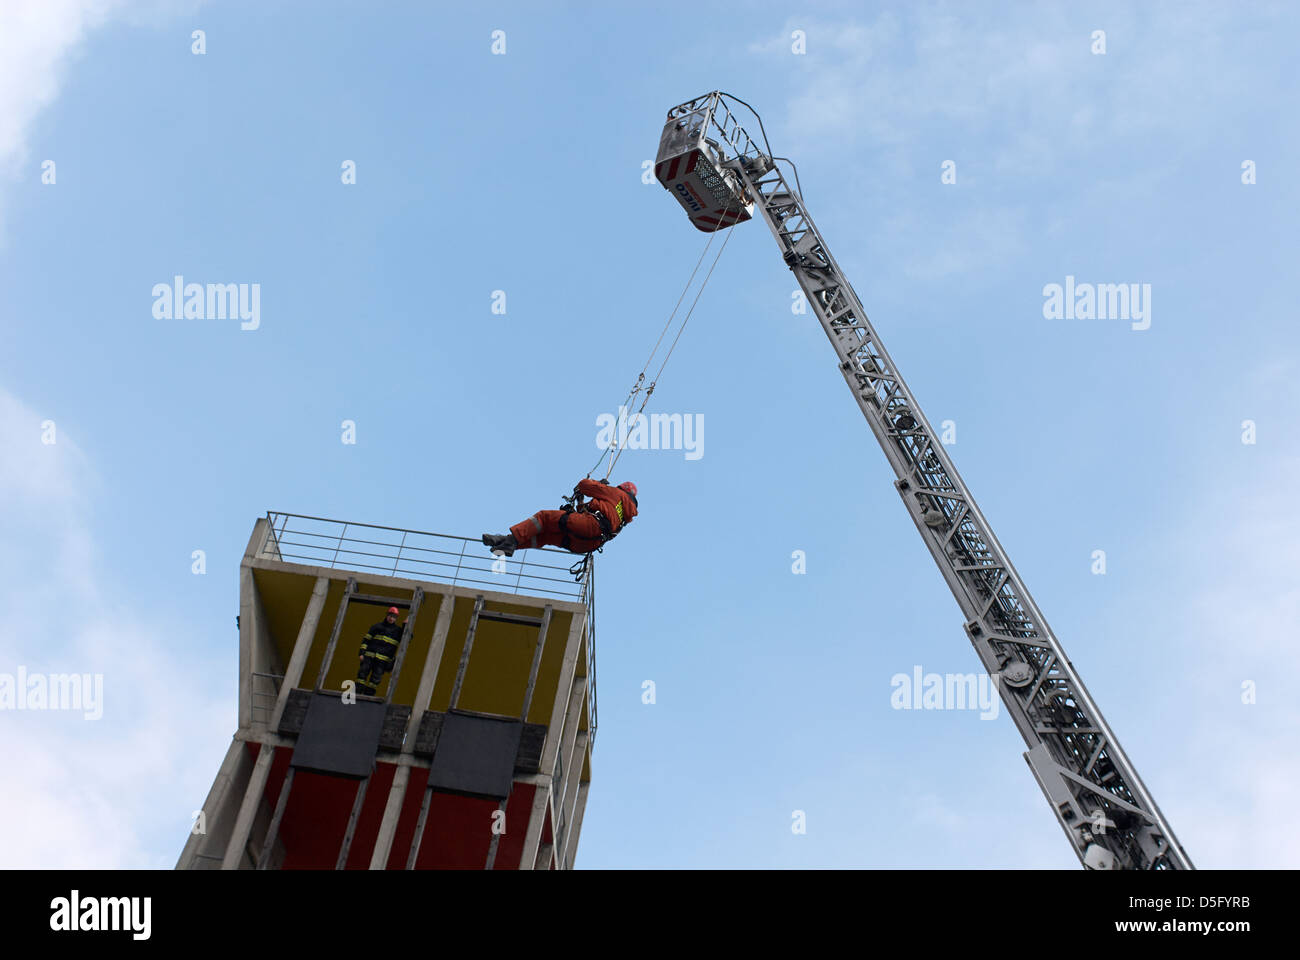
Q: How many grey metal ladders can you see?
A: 1